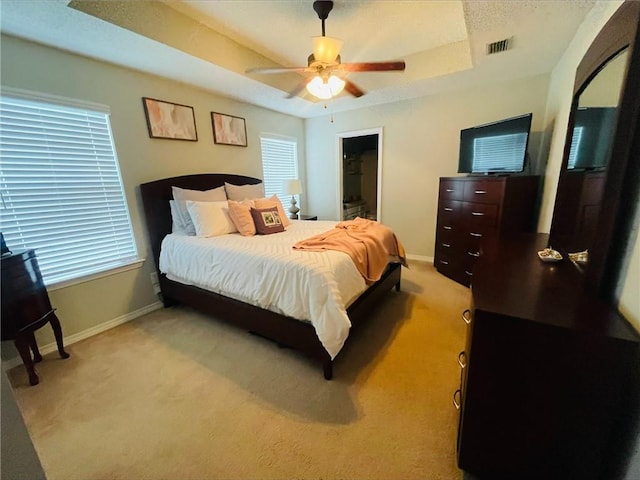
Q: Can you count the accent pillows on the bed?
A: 3